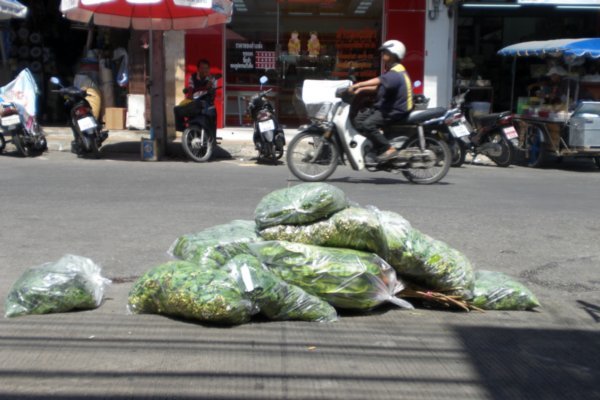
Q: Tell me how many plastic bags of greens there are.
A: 9